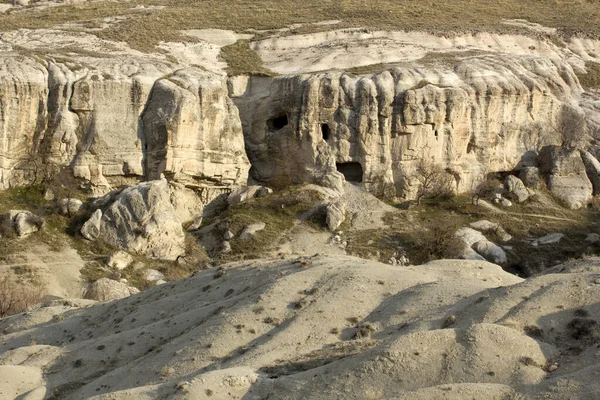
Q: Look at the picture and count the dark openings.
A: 3